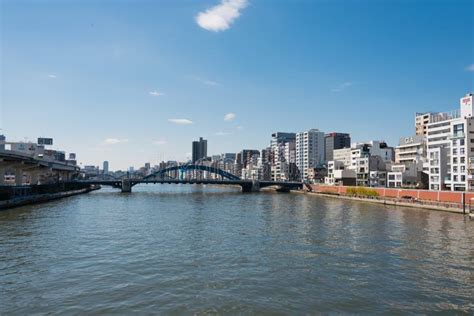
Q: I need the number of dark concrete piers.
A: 2